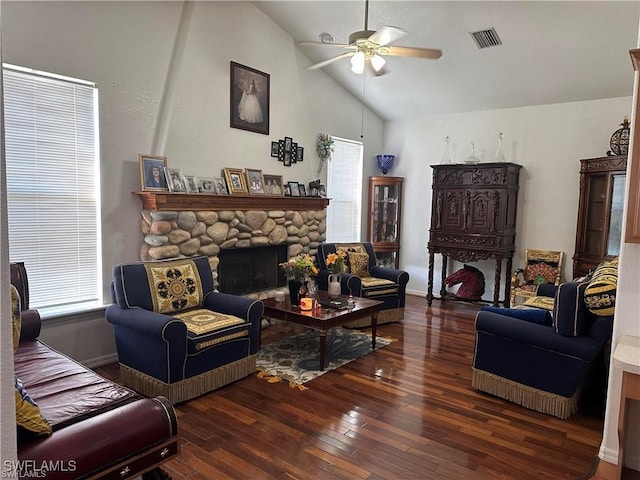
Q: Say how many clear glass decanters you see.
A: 3